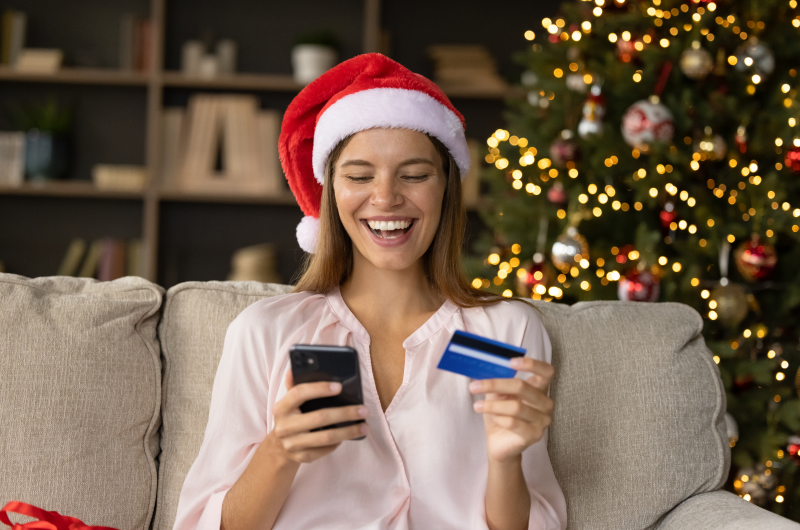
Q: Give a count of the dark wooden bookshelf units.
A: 1